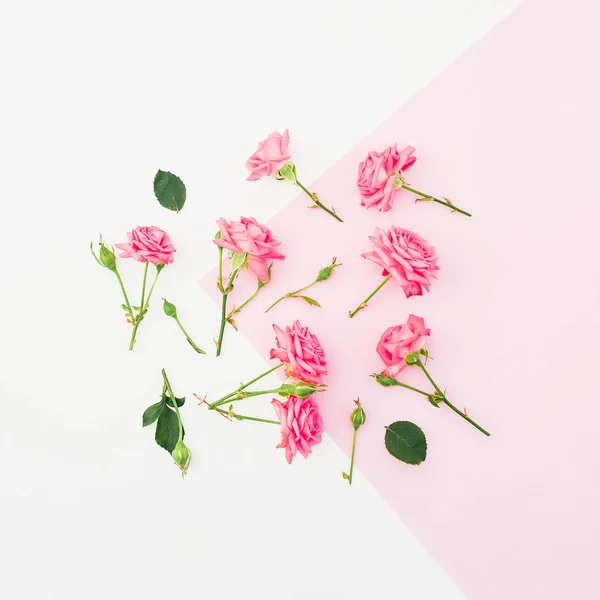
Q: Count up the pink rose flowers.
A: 8